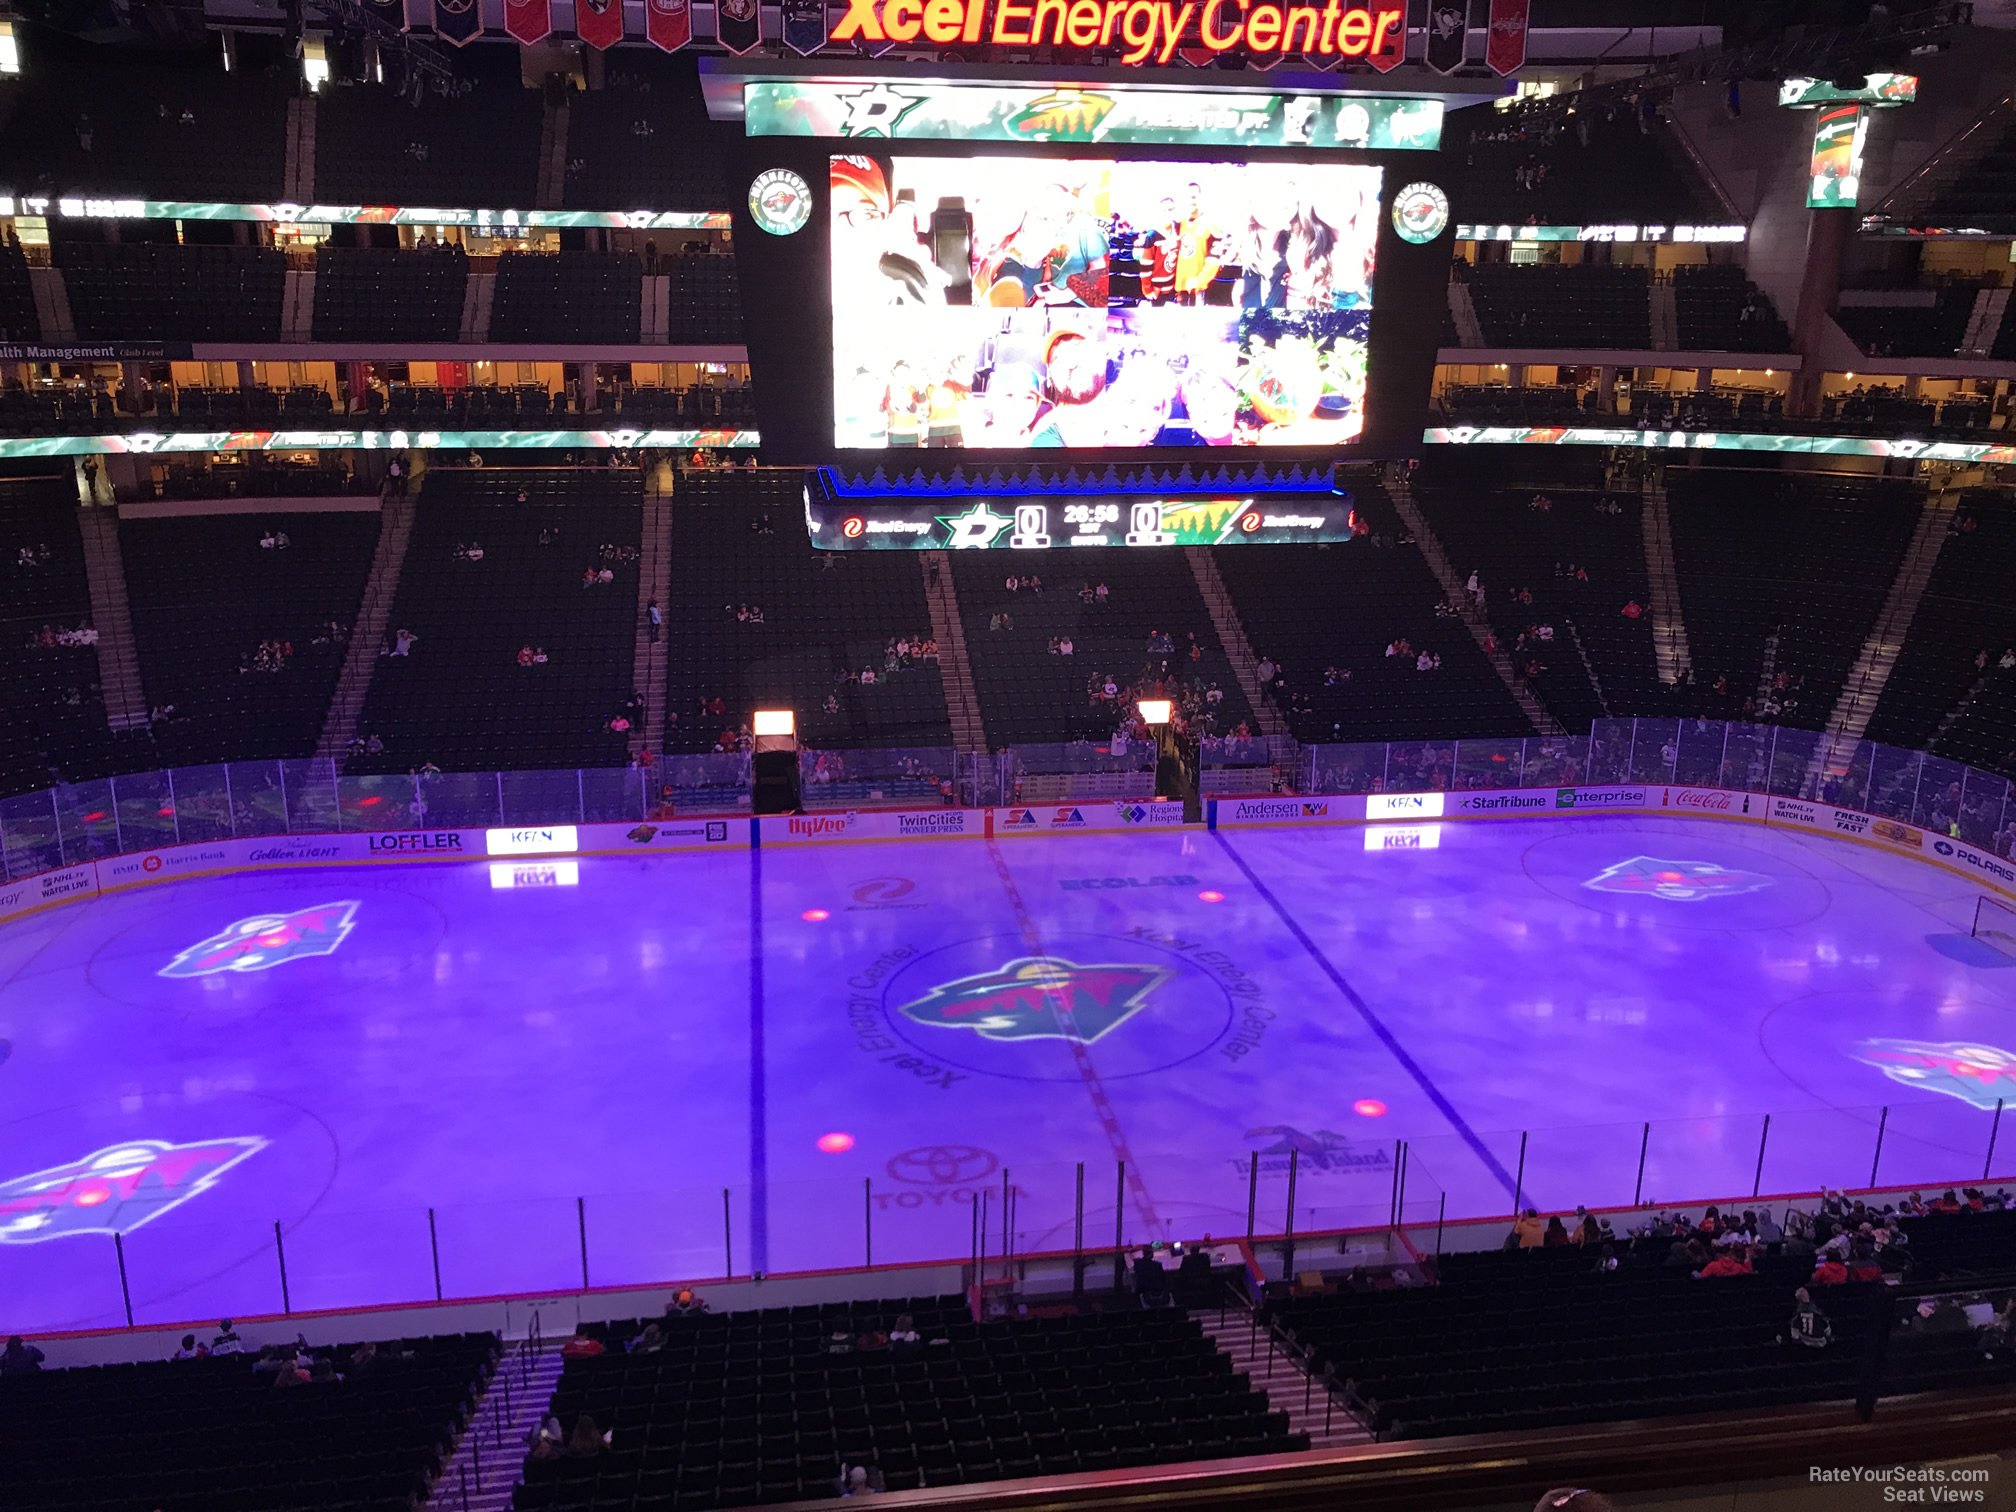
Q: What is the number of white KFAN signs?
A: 2